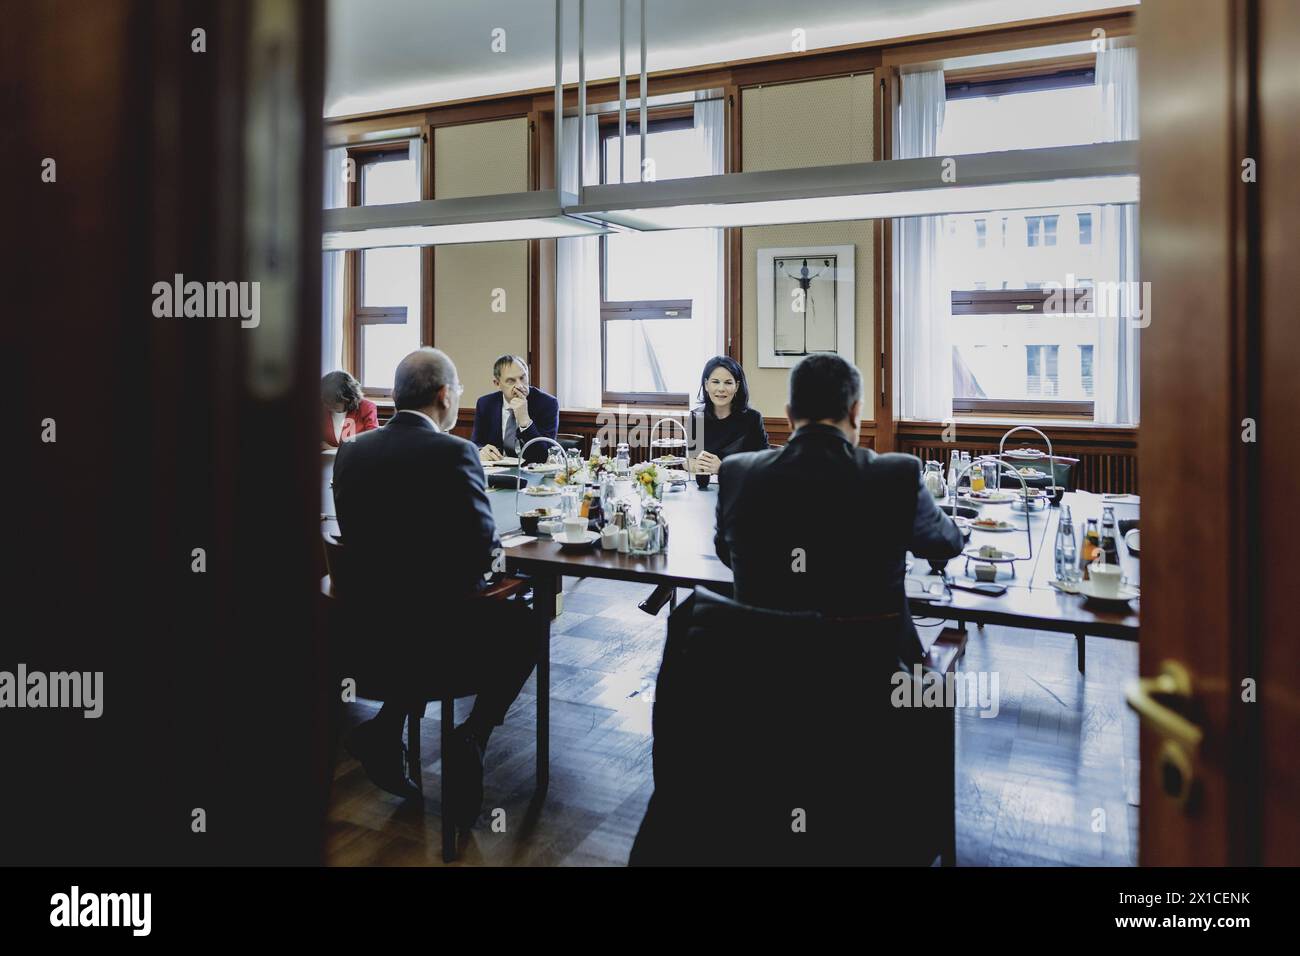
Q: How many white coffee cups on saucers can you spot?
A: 2